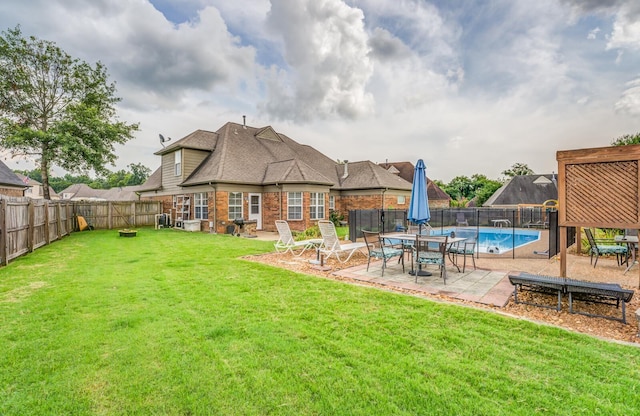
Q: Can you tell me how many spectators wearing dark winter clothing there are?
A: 0